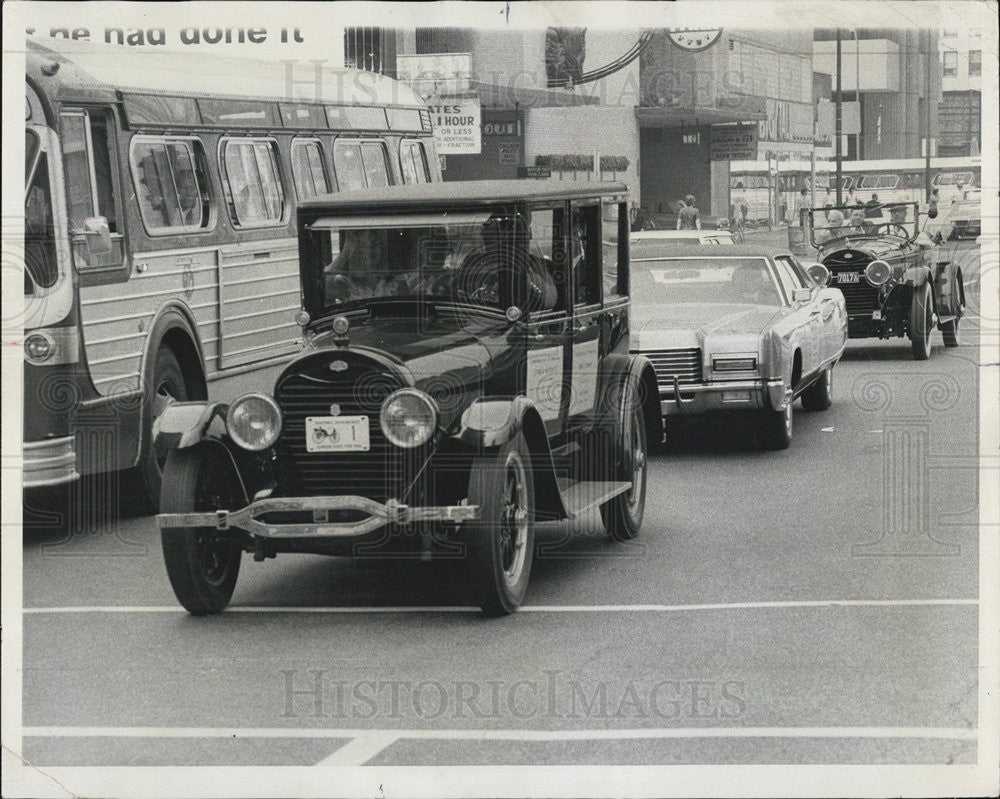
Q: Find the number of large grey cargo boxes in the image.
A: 0